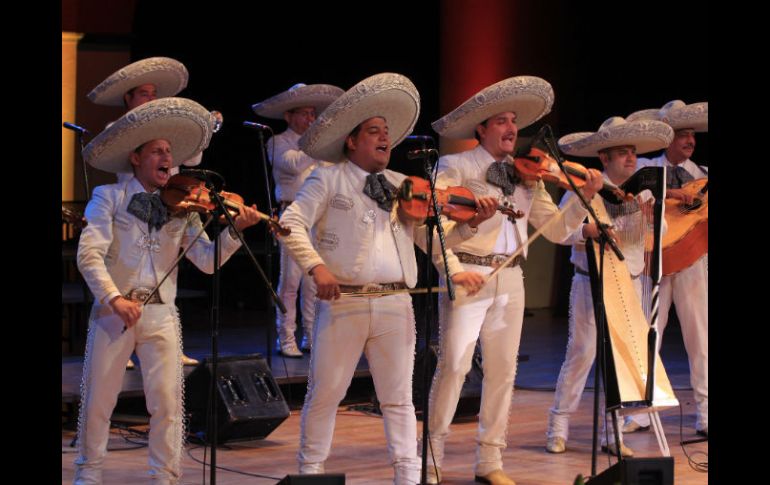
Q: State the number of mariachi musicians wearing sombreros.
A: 7